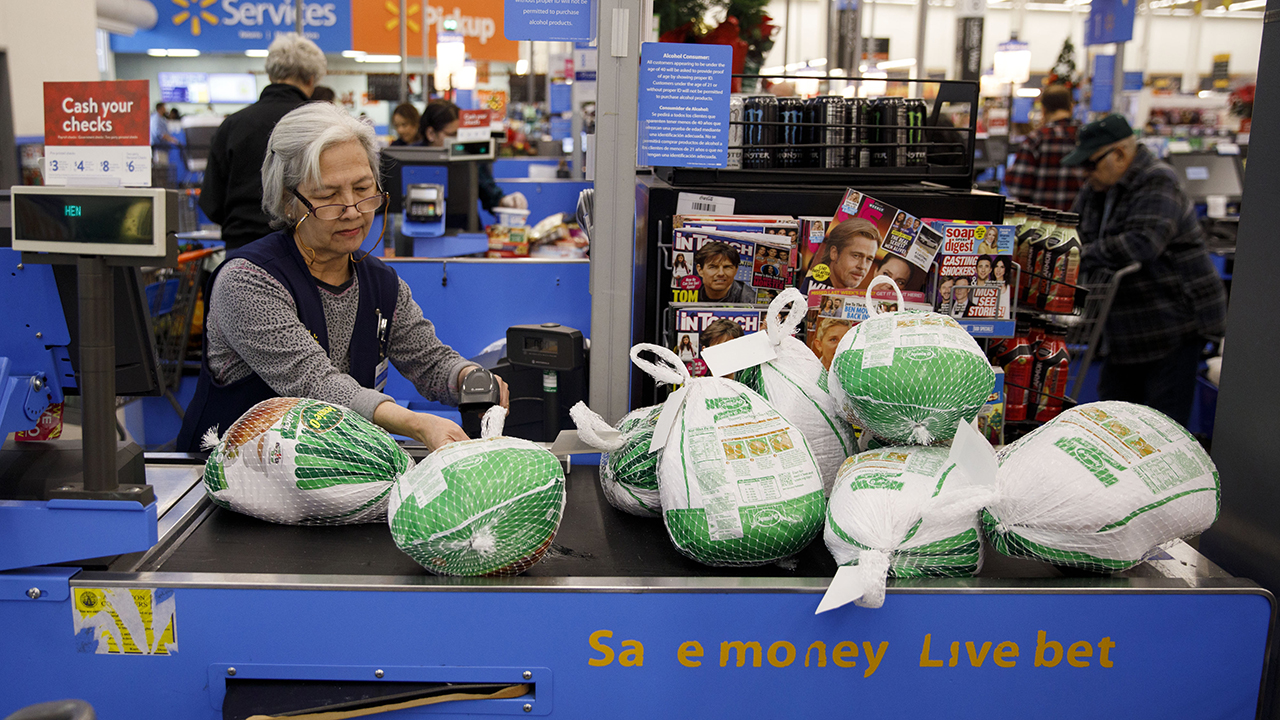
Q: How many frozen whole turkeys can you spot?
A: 8